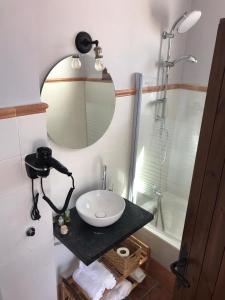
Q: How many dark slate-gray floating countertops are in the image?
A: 1